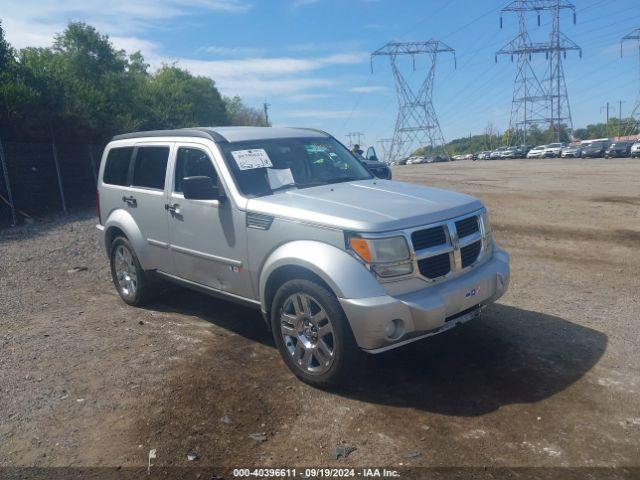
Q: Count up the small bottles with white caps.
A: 0